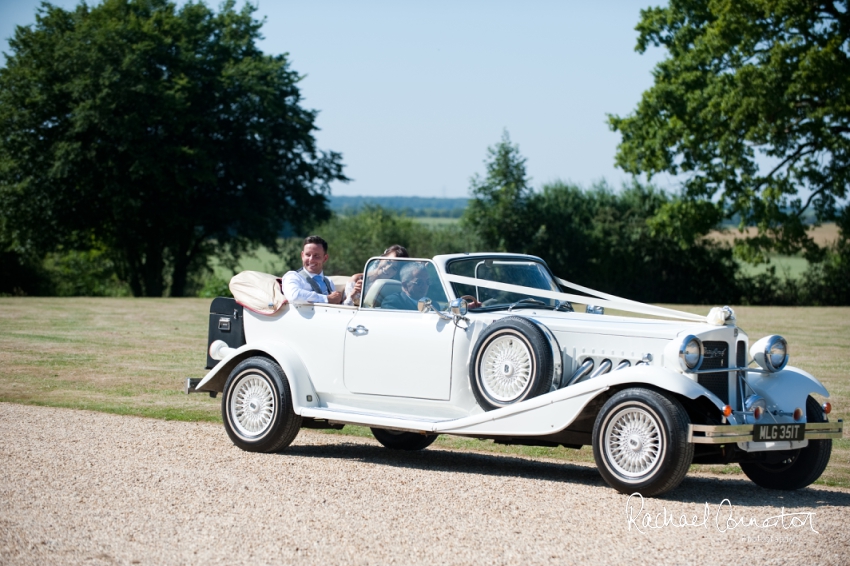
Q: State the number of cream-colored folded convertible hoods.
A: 1